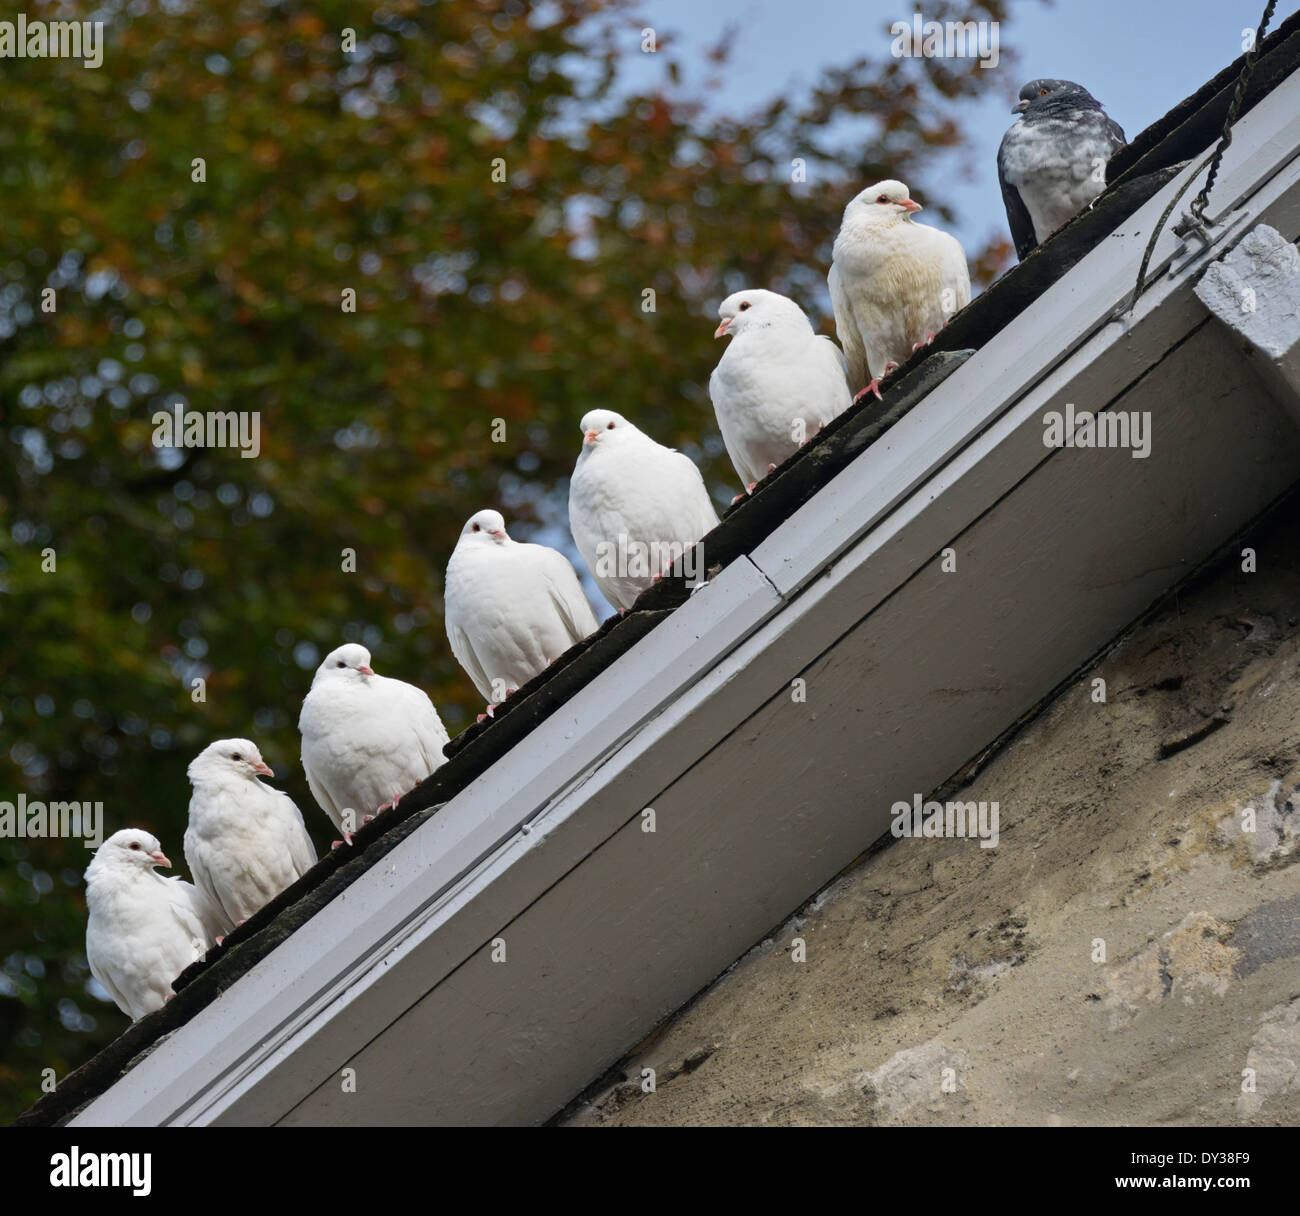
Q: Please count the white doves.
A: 7